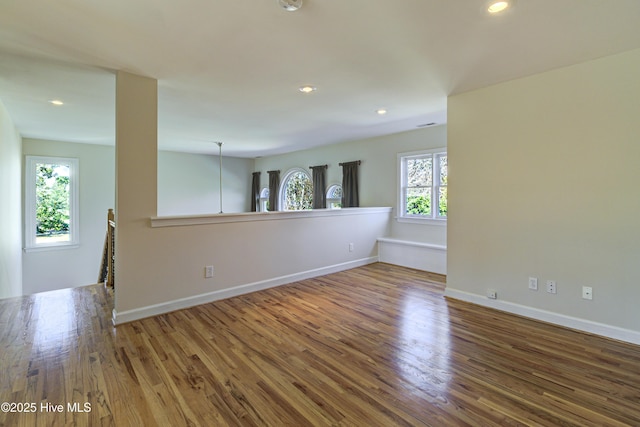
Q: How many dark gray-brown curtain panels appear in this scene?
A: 4